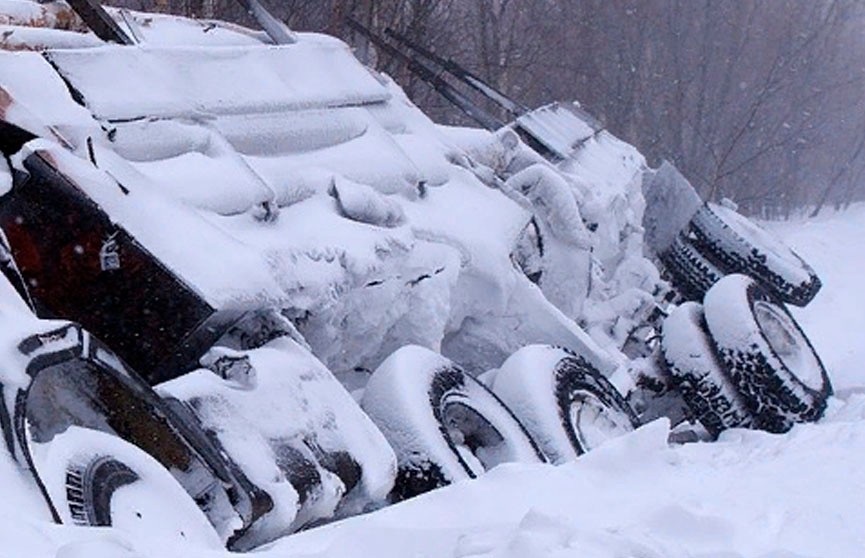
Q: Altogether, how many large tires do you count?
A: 7